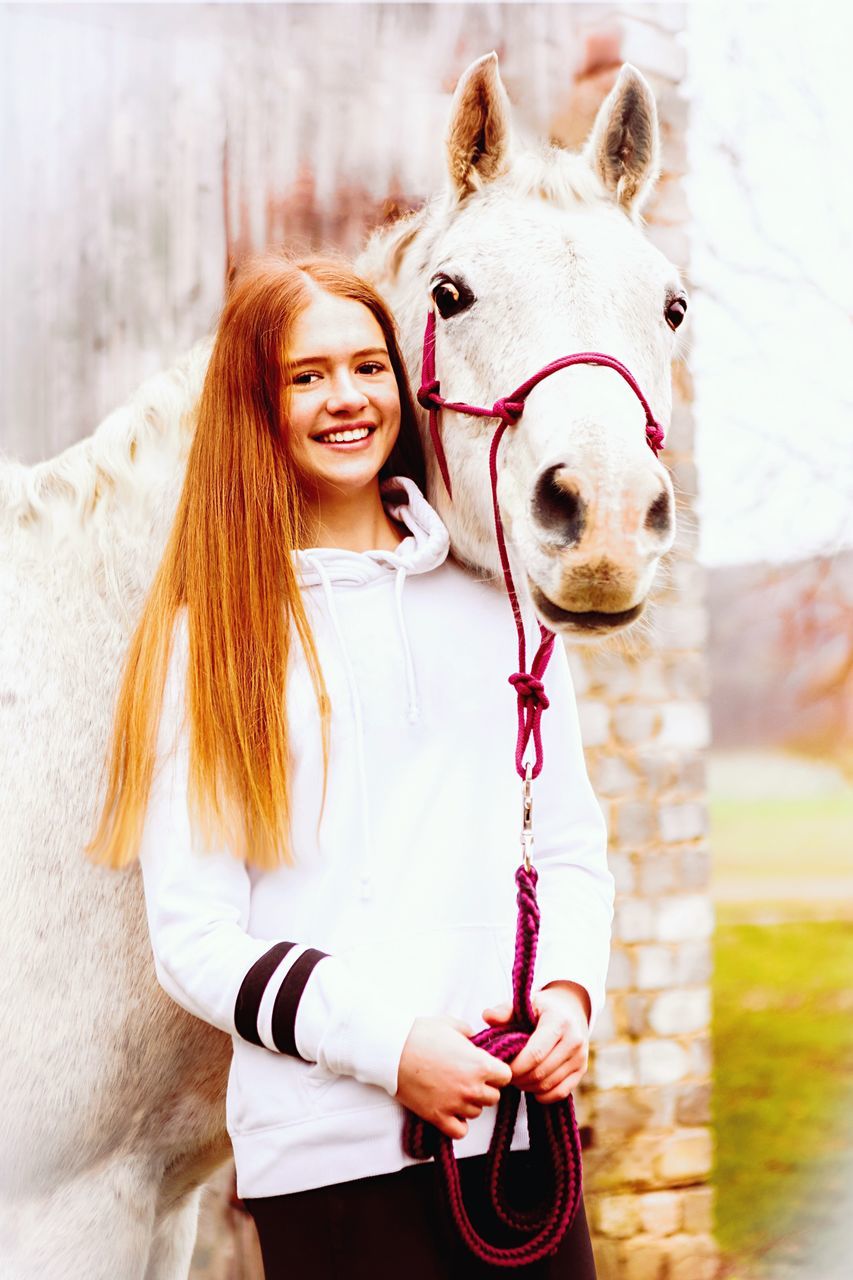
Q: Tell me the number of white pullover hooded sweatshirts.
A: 1